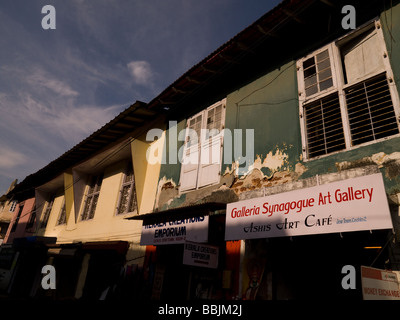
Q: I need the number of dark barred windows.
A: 2